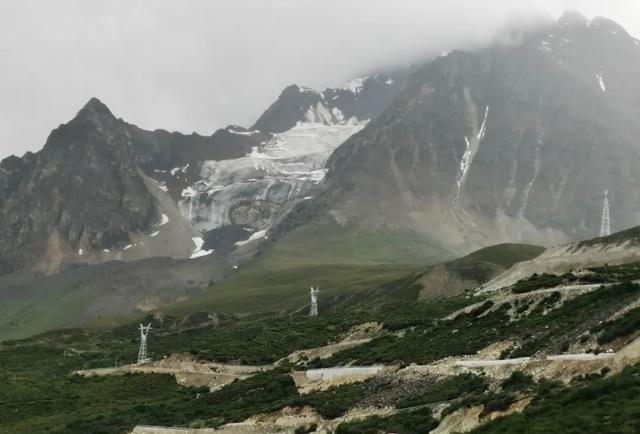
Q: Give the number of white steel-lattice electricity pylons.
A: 3